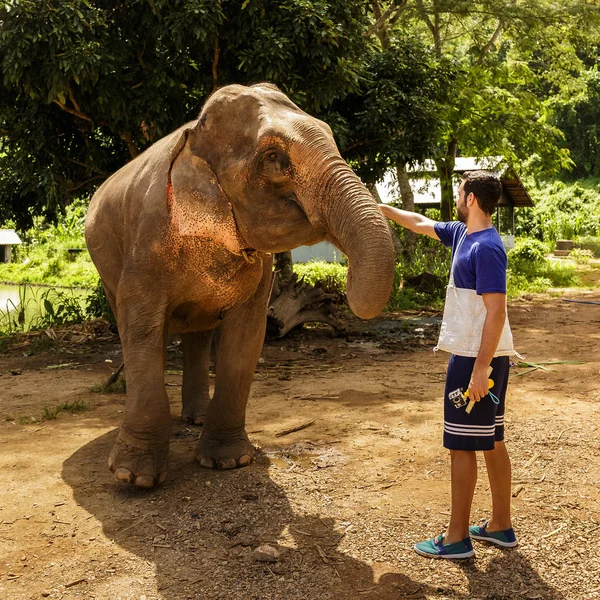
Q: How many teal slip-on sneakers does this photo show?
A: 2